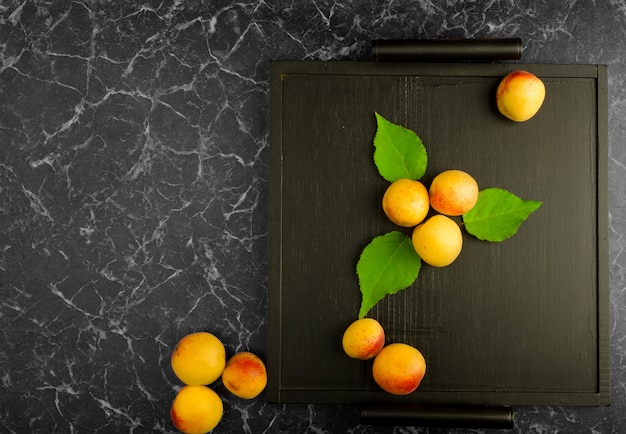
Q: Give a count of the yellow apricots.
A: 9